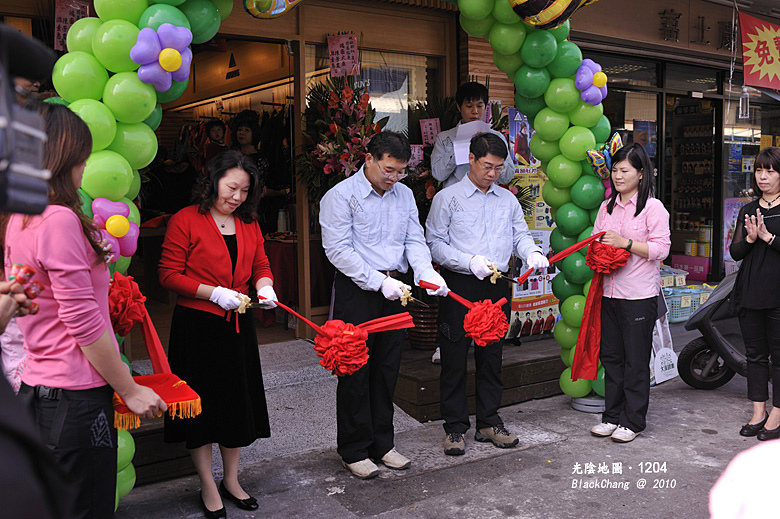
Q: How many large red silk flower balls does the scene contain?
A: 4